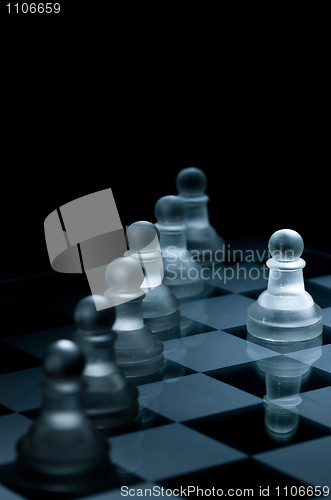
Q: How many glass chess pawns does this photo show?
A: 7